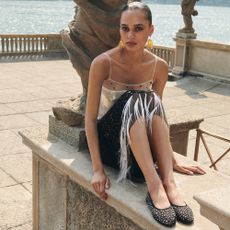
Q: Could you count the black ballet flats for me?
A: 2